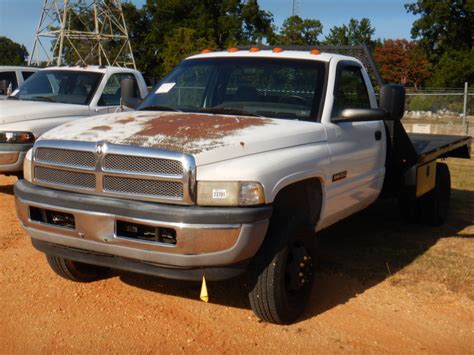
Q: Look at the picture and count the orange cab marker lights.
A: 5